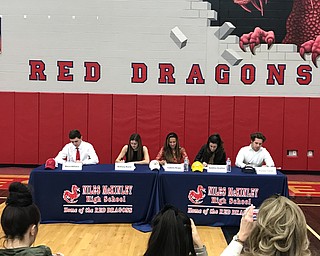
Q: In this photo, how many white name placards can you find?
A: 5